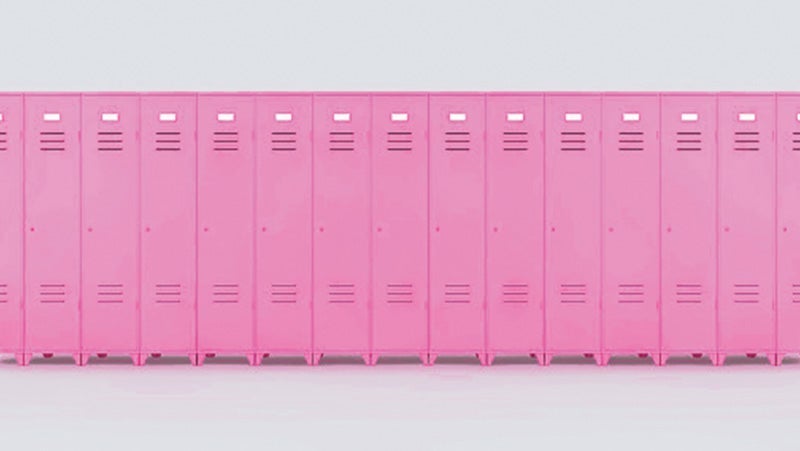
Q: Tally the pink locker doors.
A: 15